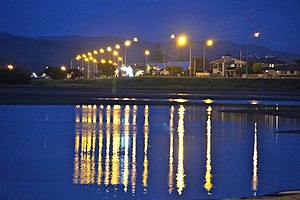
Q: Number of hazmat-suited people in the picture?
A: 0